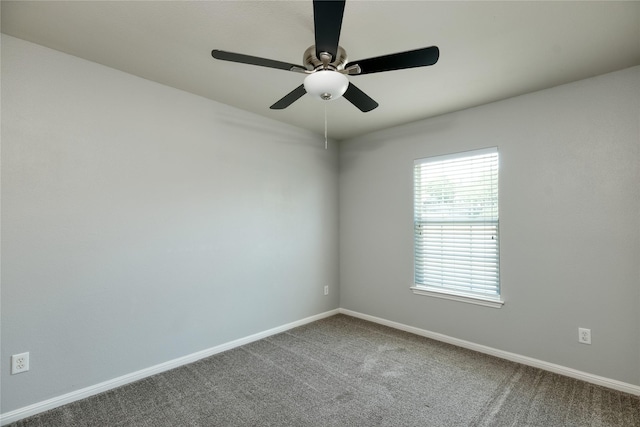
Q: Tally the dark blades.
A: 5